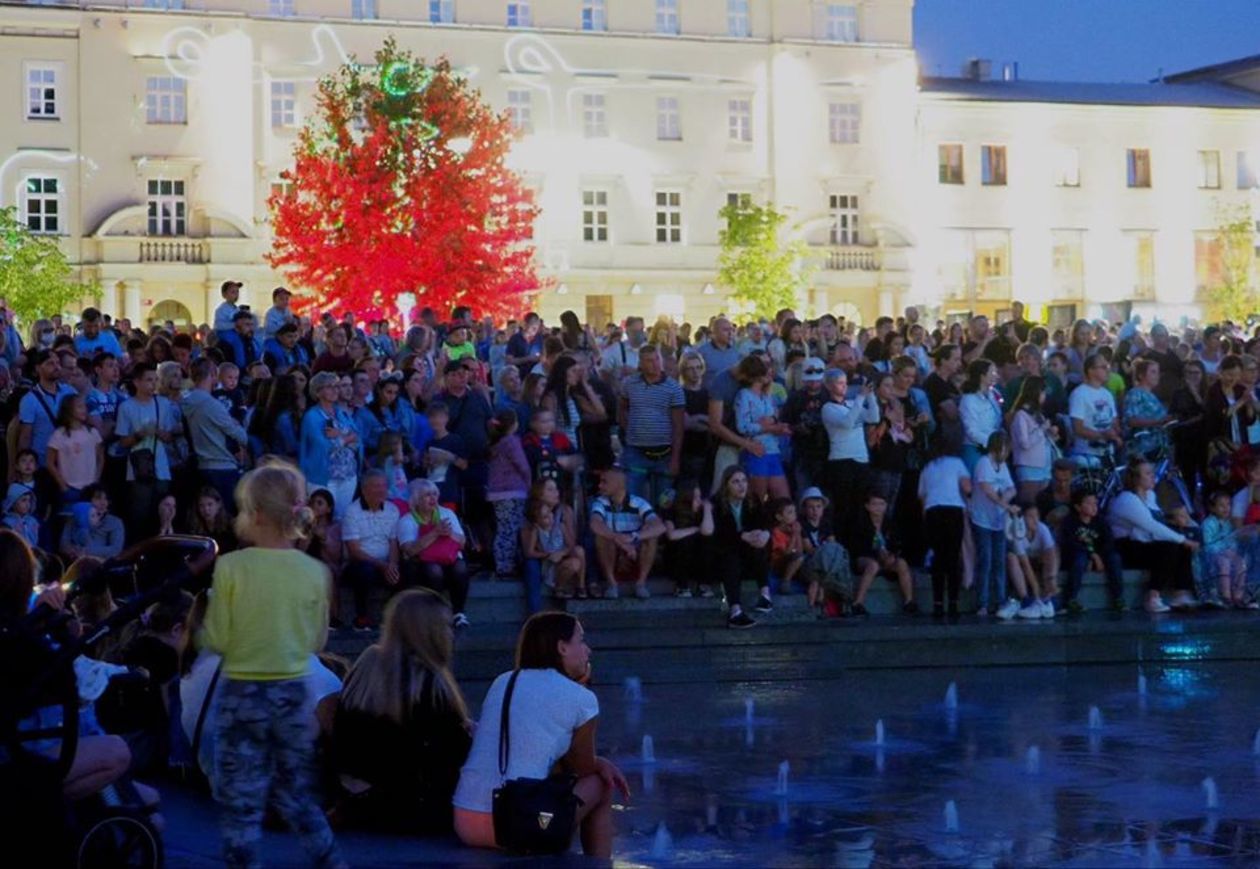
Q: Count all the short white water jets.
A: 14